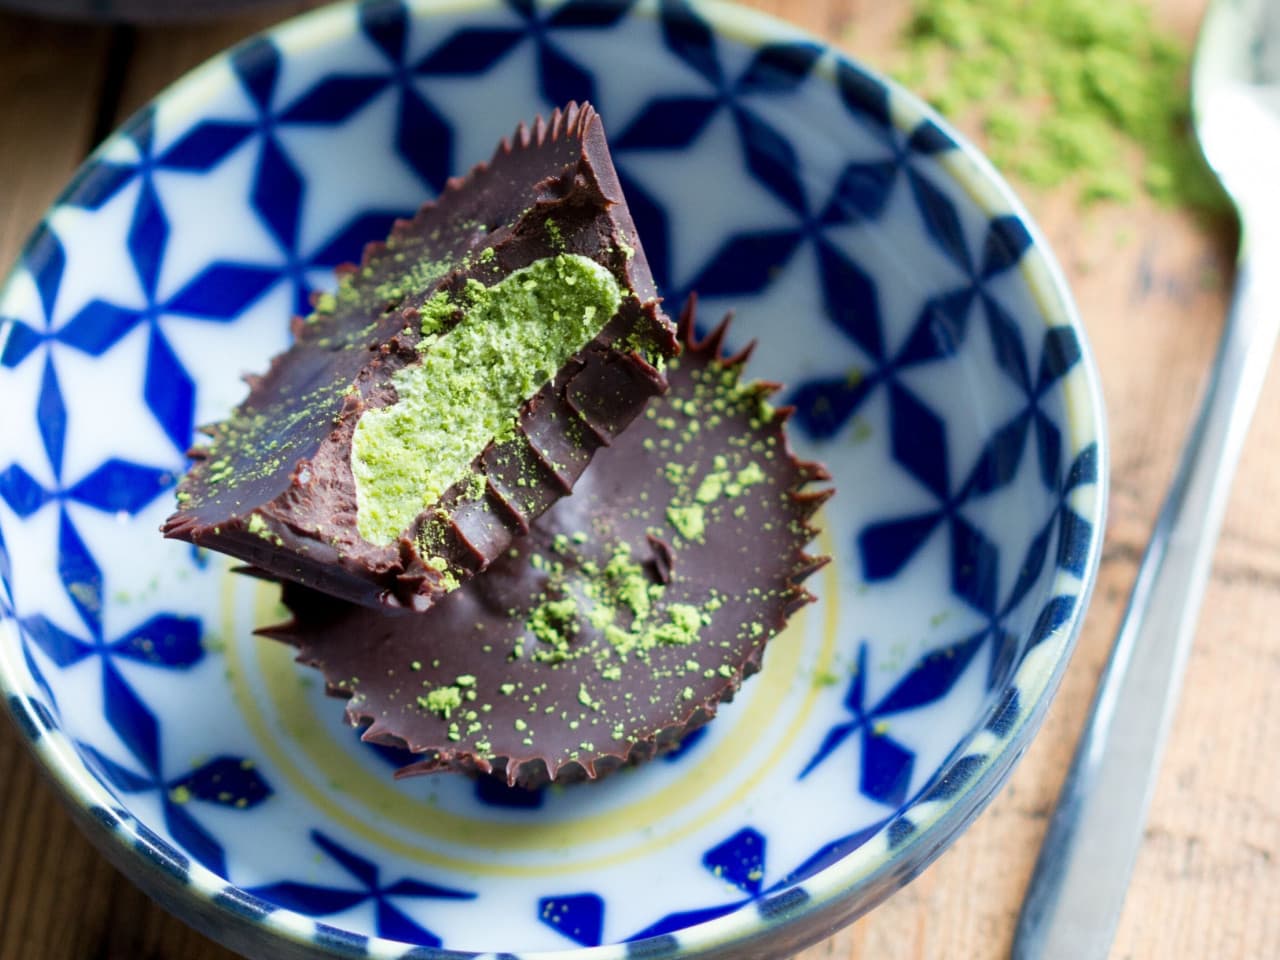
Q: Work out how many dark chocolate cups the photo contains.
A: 2